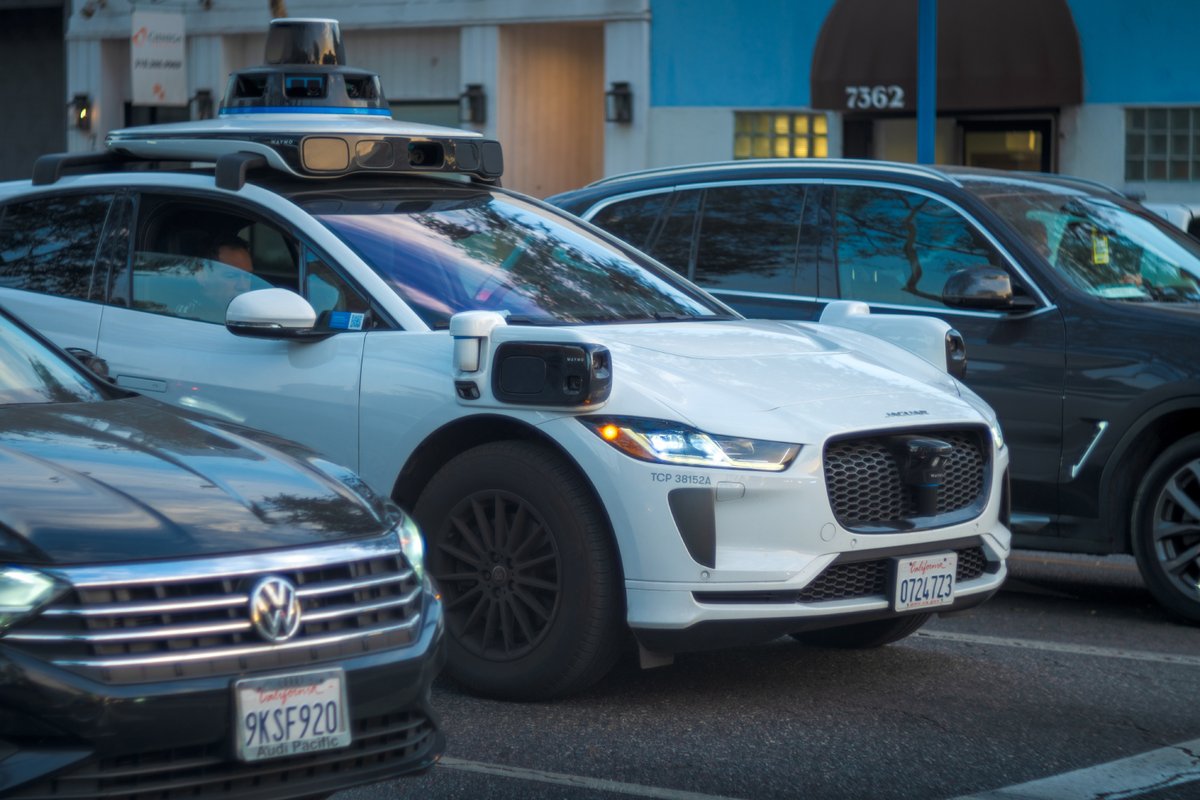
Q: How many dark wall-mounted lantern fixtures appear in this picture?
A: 4